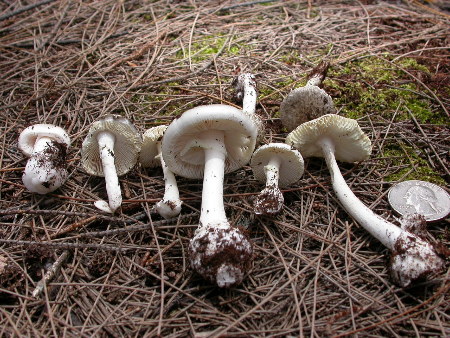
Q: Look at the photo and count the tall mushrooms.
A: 2